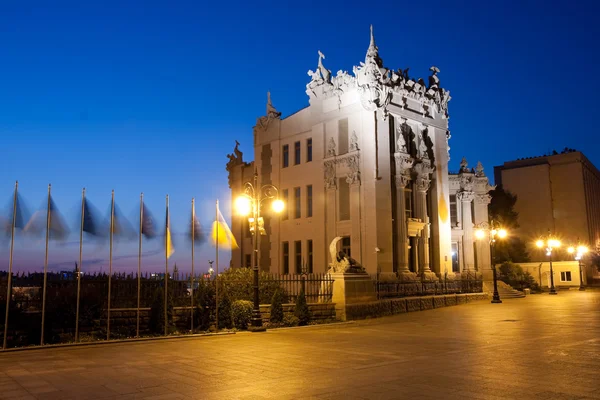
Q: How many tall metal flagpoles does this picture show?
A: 8